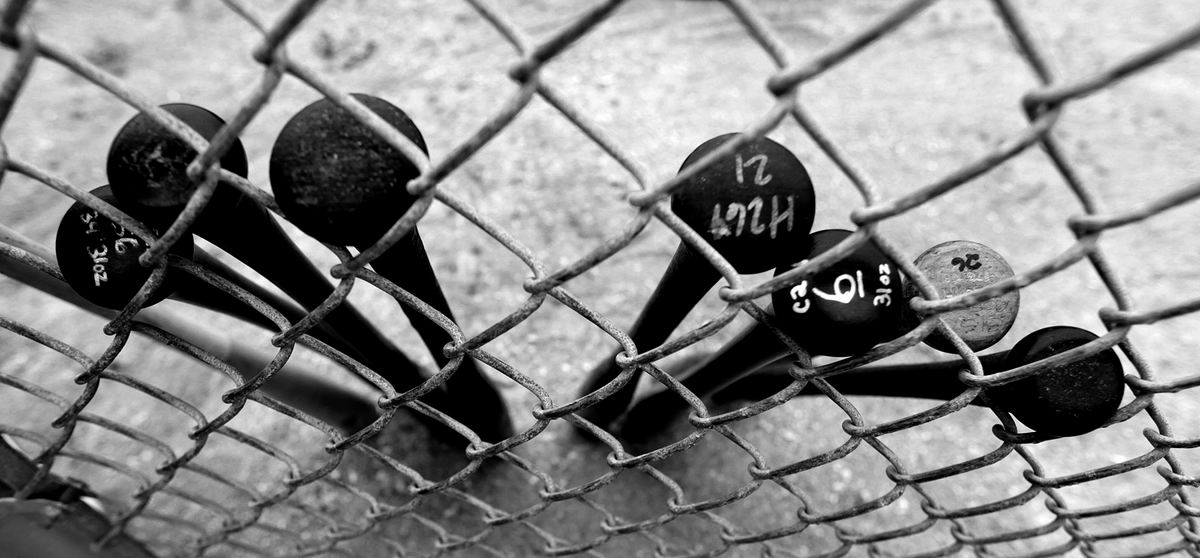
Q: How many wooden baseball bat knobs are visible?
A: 7